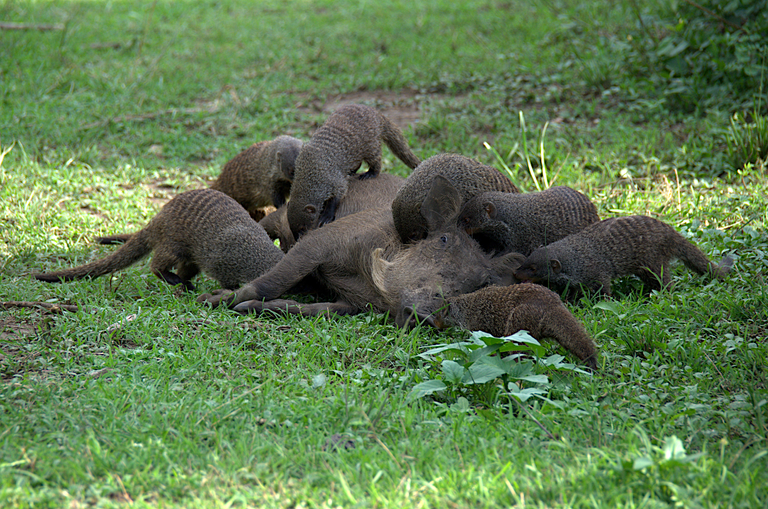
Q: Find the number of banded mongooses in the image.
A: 7